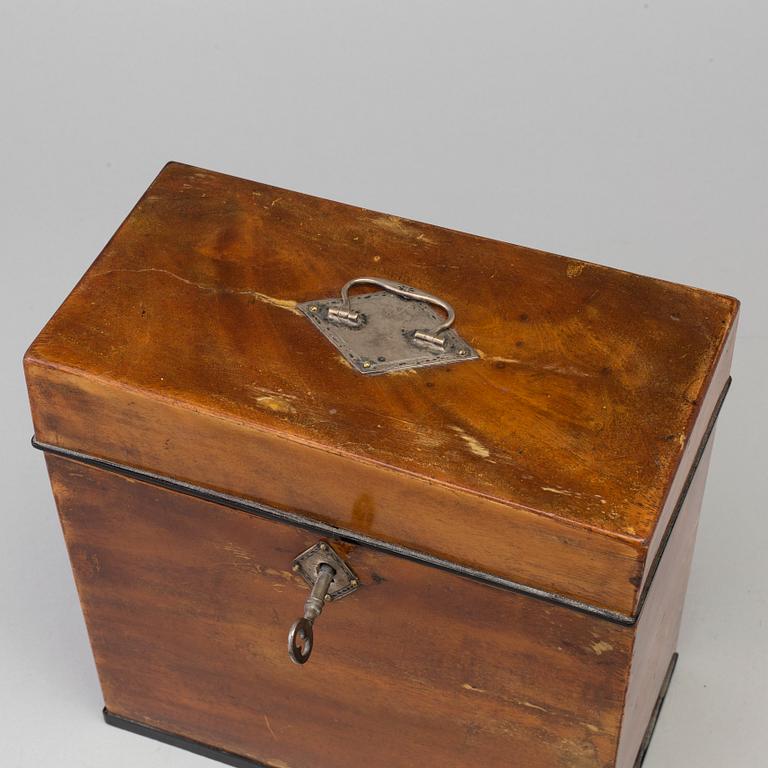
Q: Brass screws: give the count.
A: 7